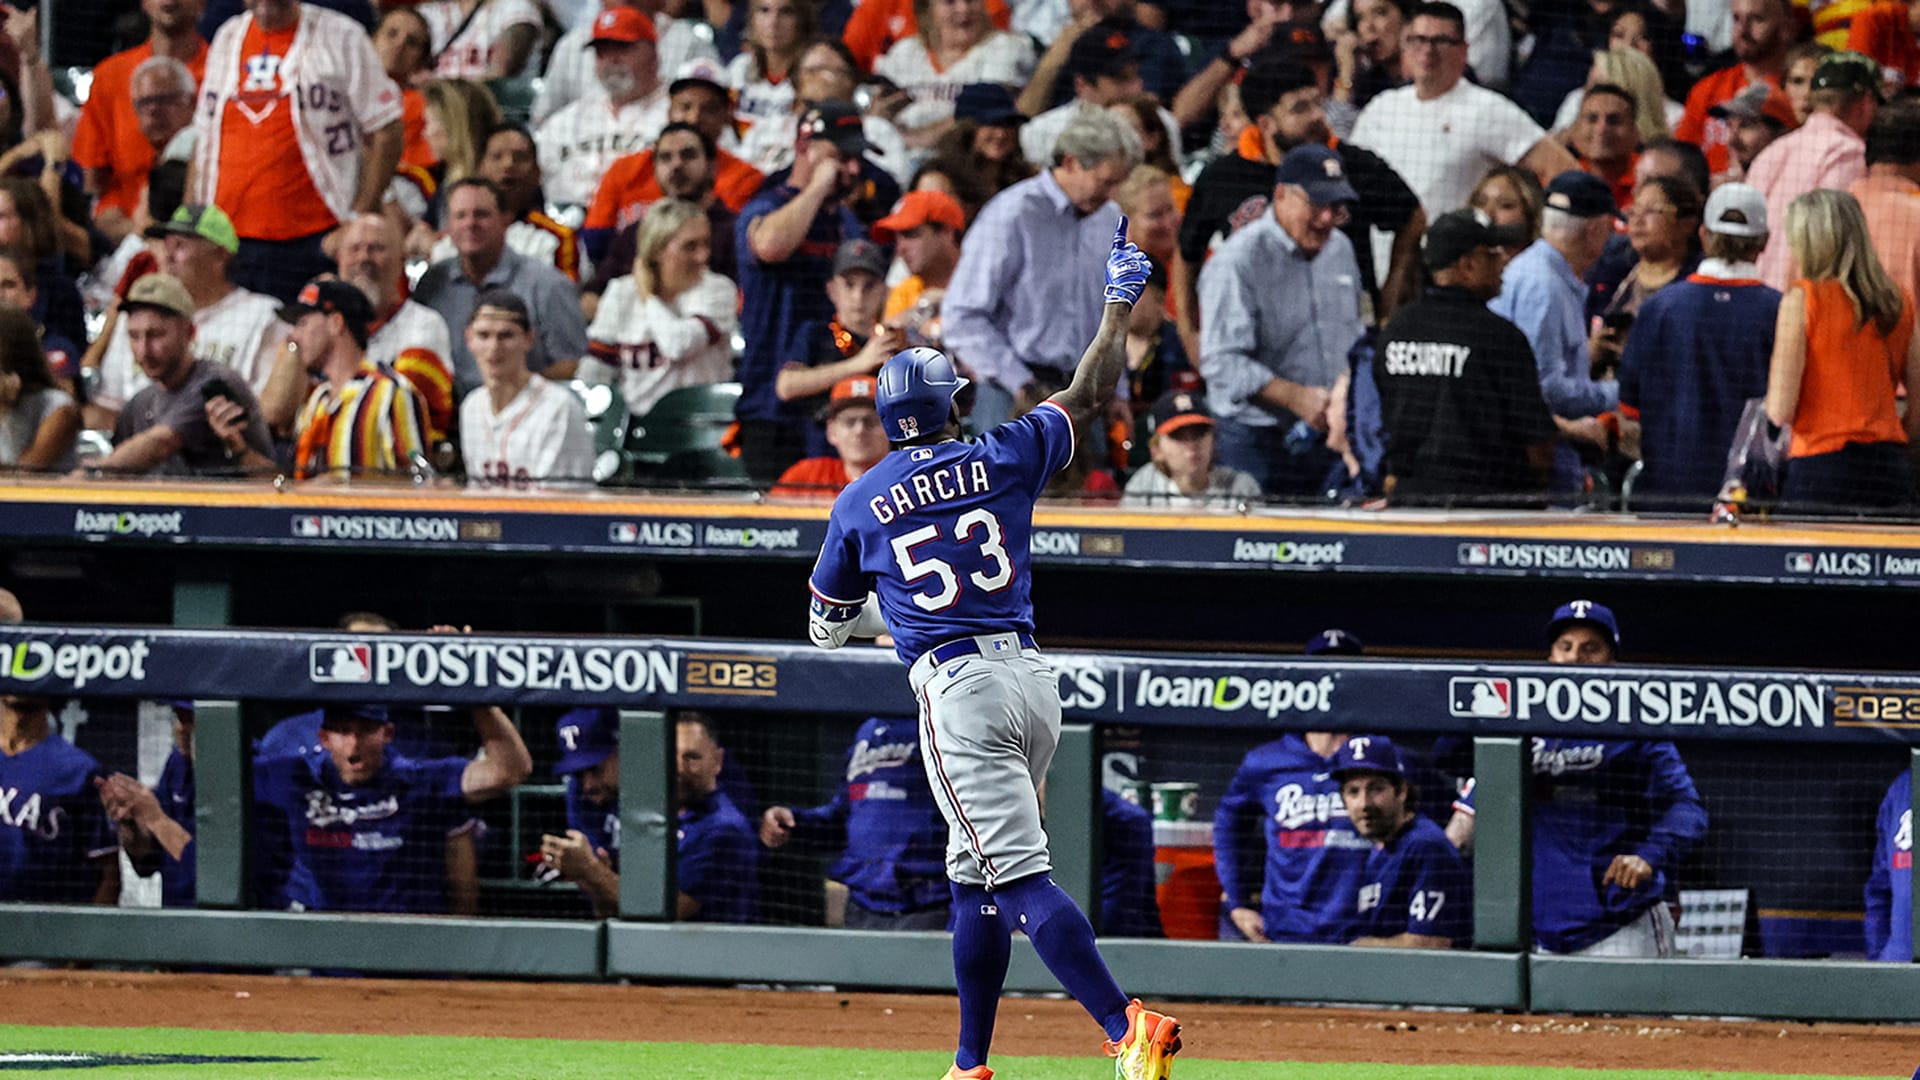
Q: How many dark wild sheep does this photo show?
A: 0